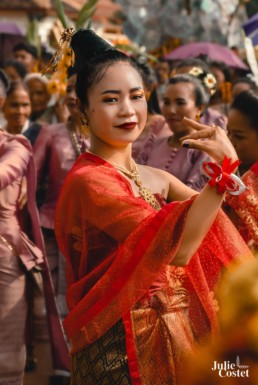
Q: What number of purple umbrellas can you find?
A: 3